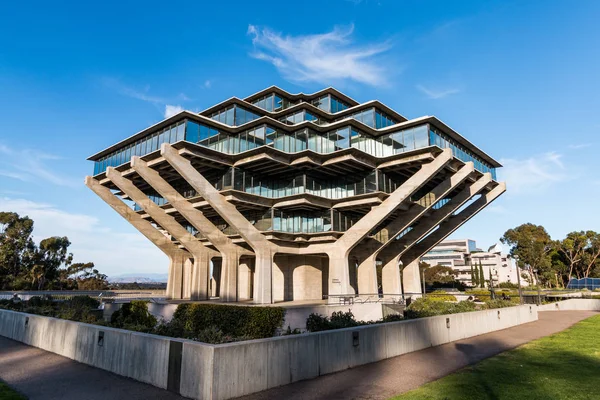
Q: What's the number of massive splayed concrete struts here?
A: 8